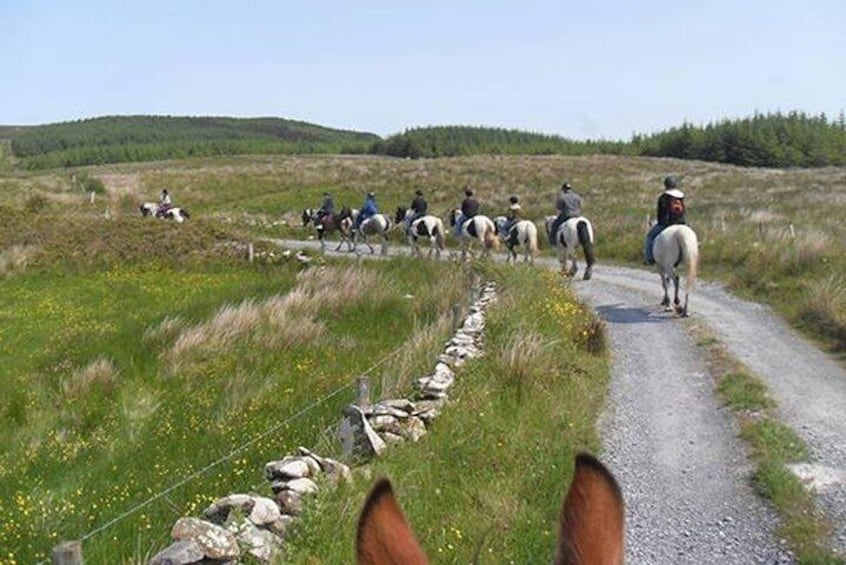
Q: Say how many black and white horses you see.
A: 7